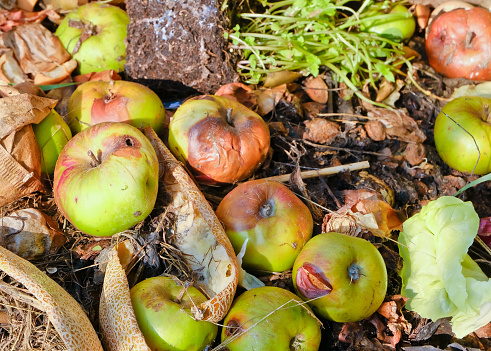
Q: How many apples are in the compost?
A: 12